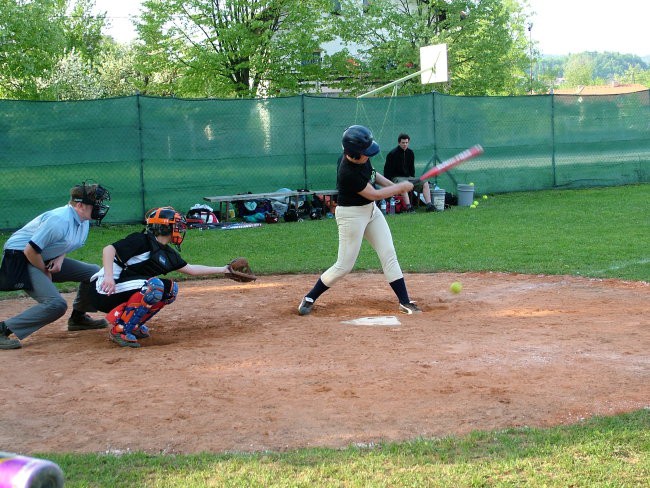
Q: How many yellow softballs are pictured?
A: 5